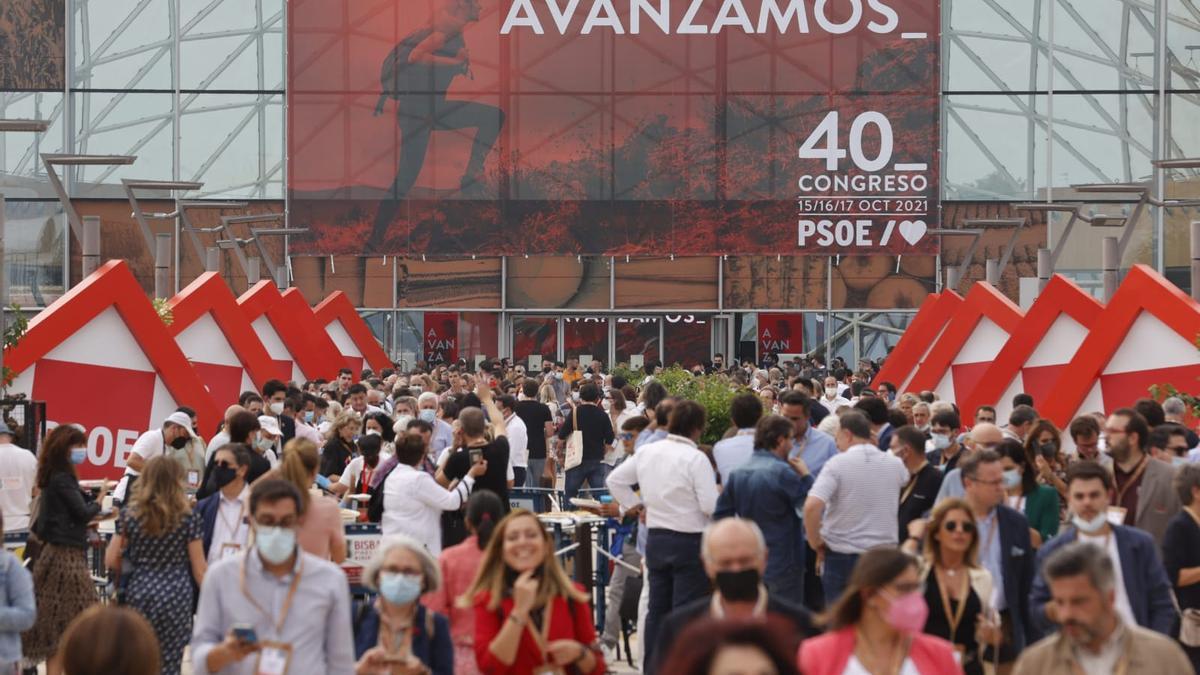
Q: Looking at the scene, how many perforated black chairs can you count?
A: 1